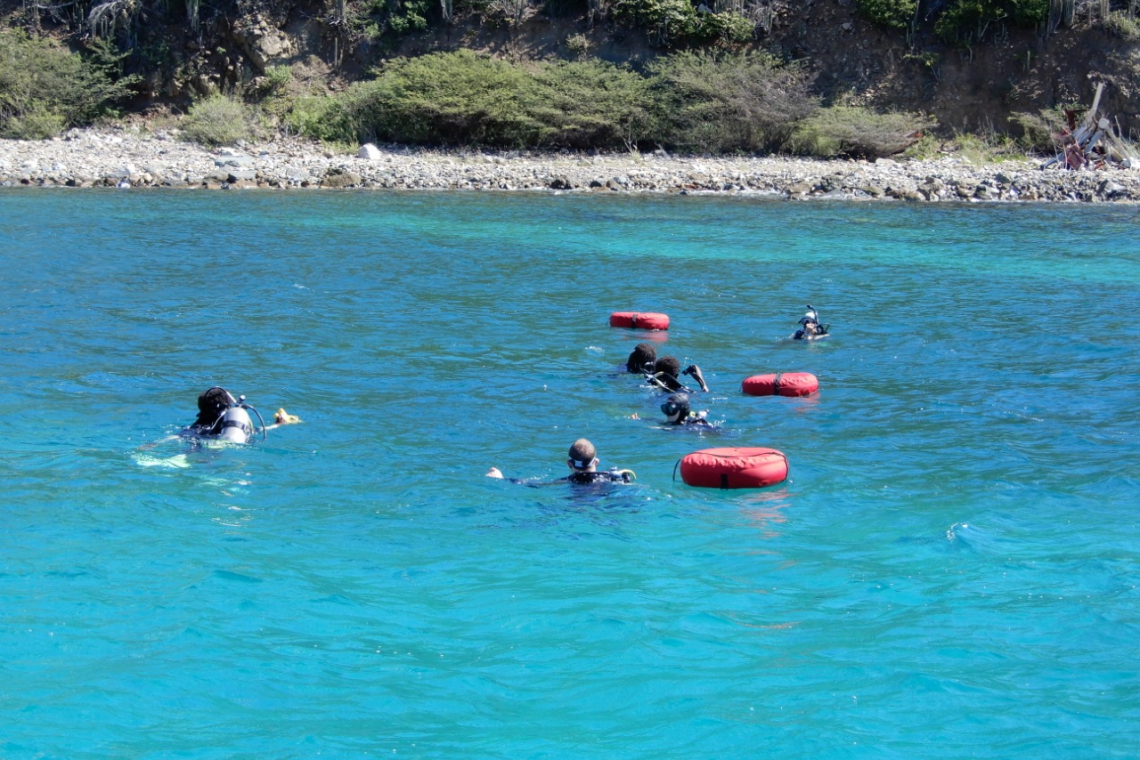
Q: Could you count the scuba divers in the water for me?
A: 6